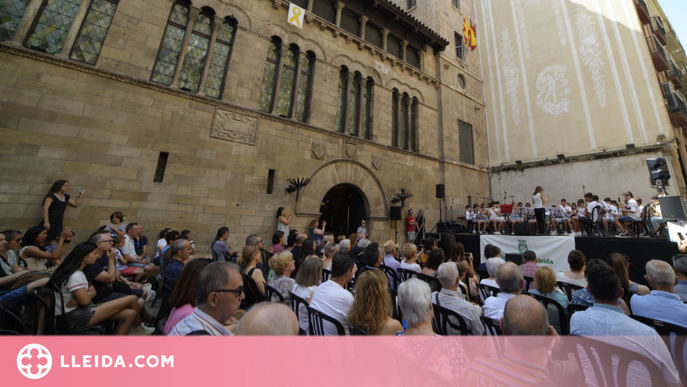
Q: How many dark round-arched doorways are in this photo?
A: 1